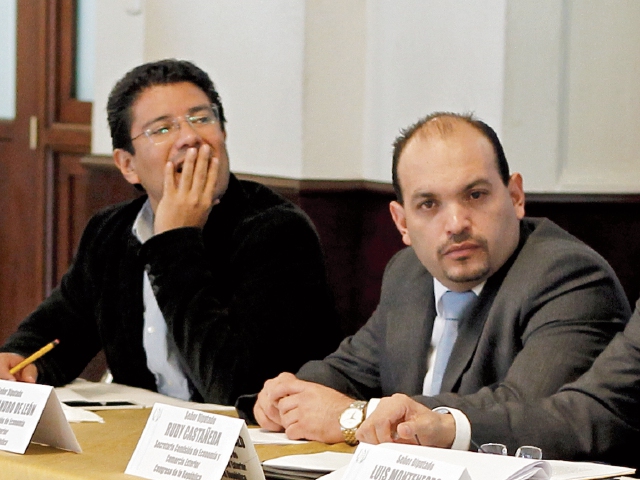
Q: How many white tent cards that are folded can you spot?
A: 3